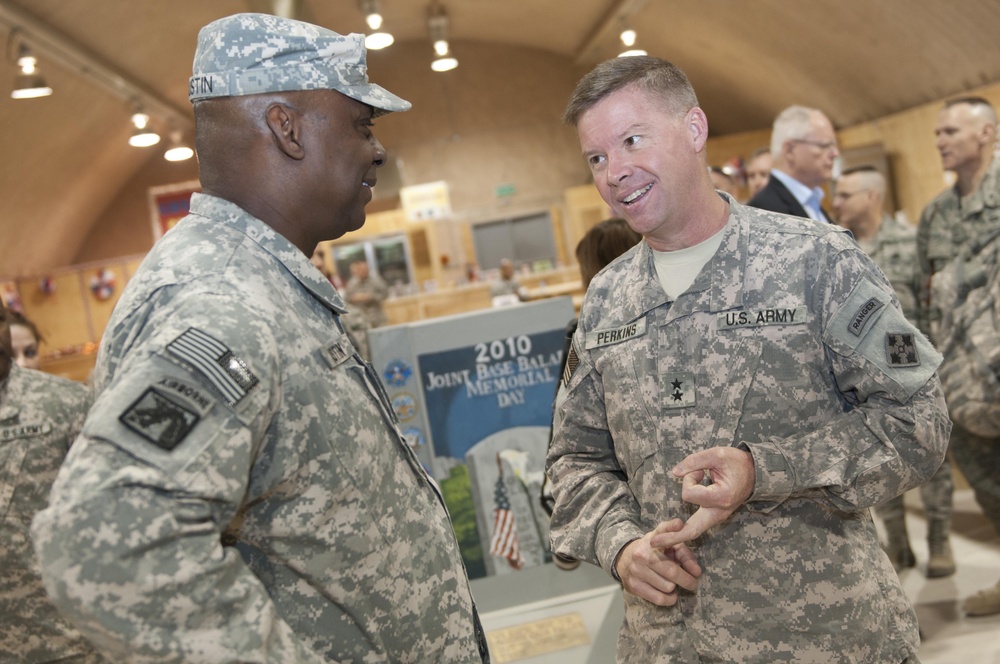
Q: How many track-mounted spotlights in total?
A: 6